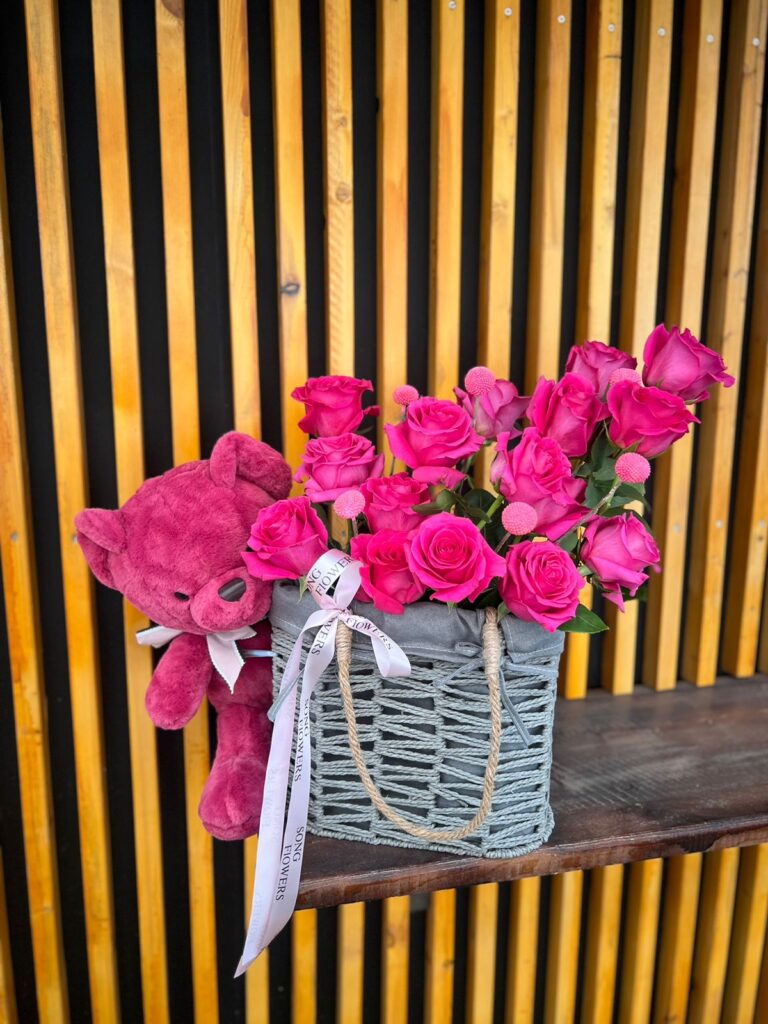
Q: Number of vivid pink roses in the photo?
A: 15